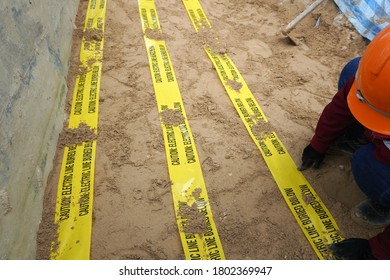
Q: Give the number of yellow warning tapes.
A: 3